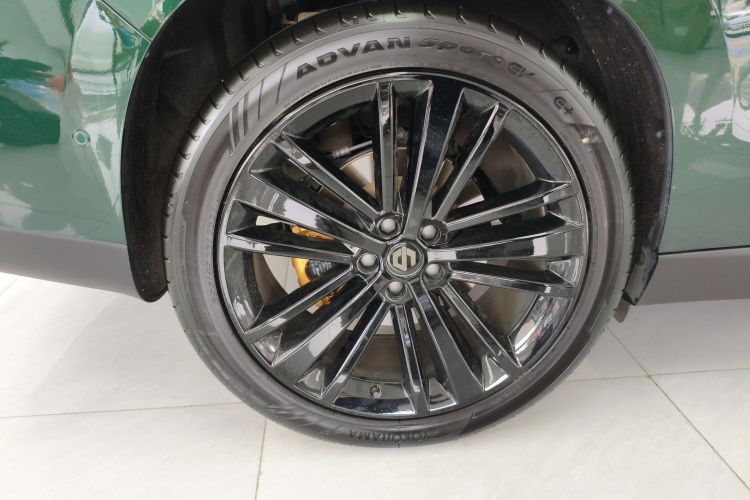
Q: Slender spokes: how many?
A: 10